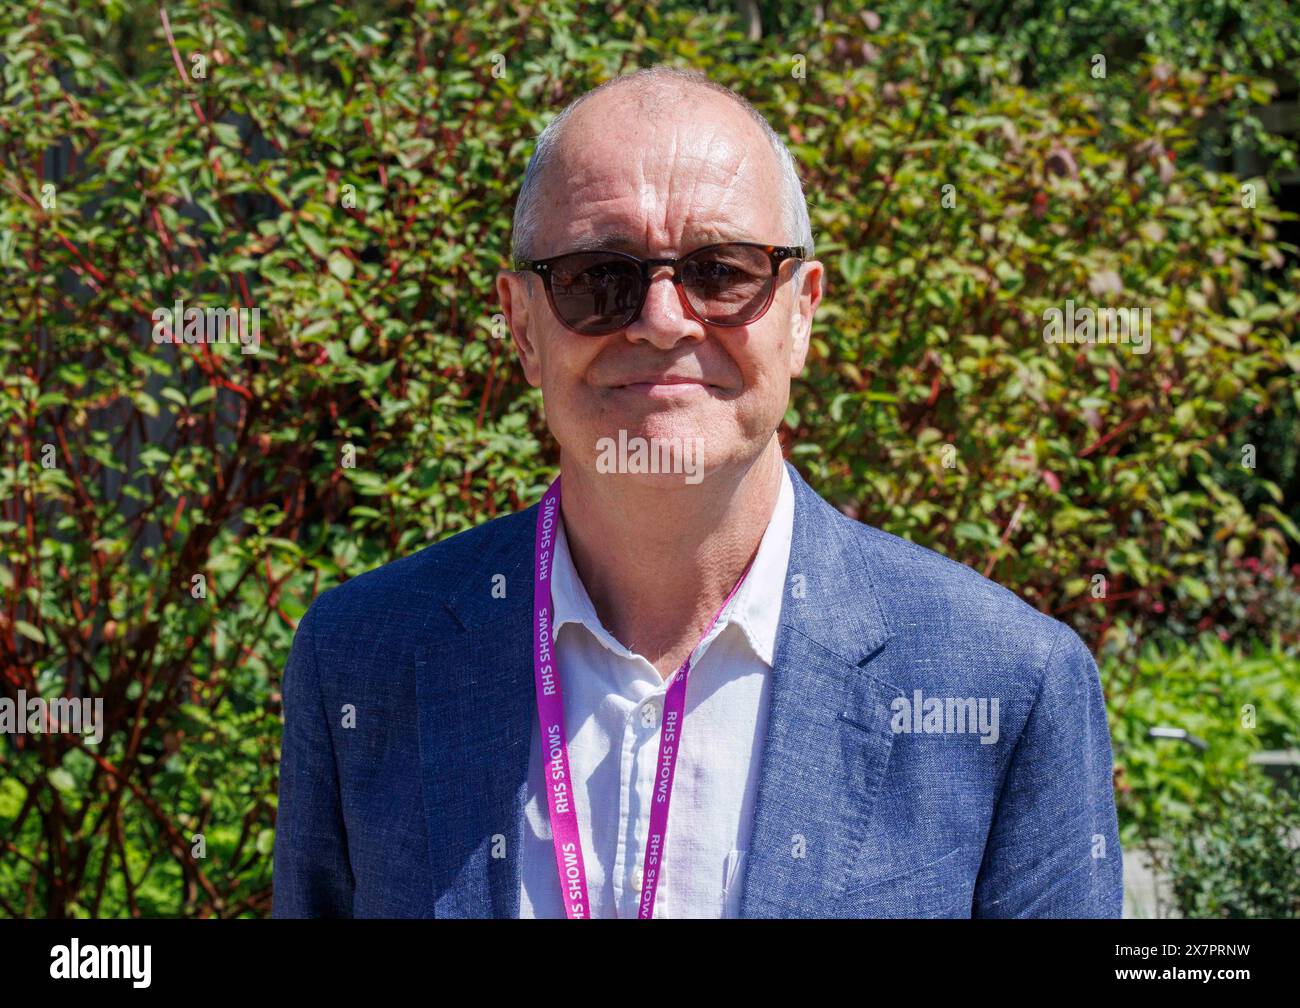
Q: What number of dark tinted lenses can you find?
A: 2